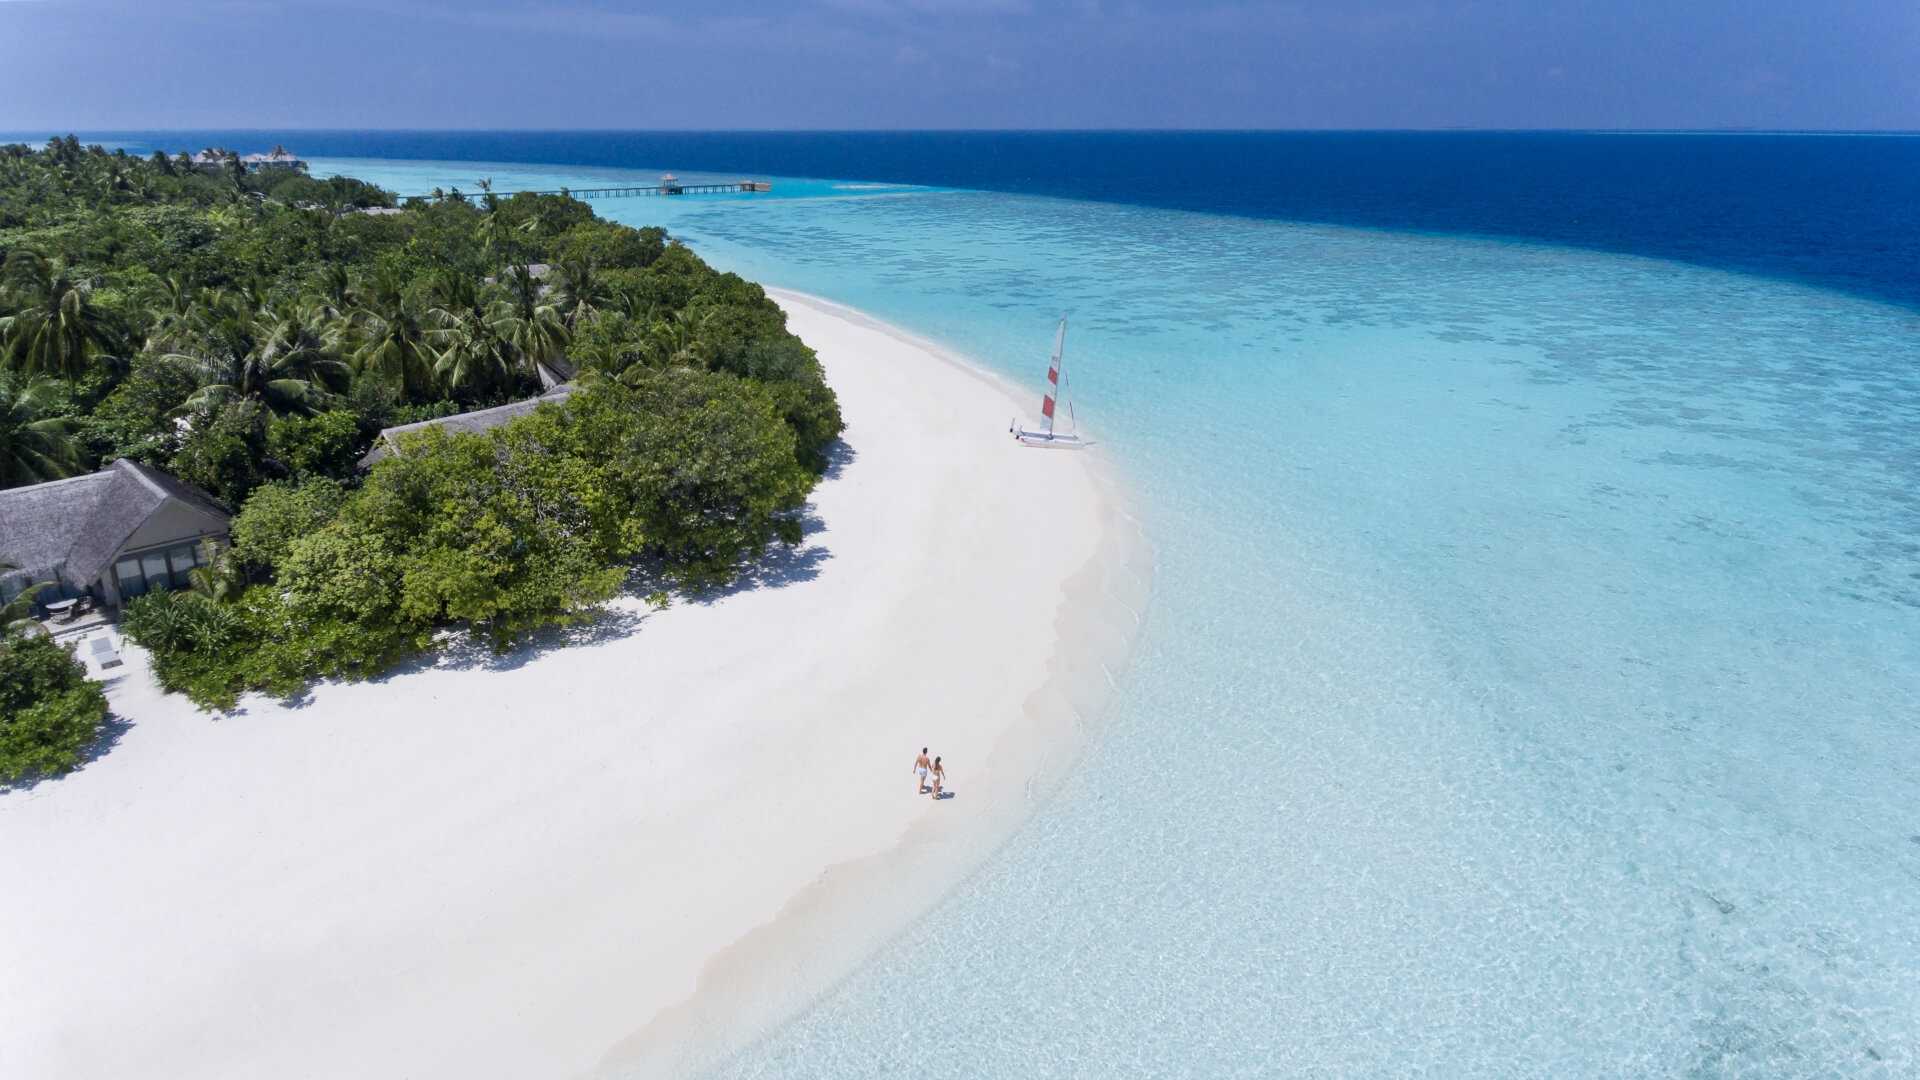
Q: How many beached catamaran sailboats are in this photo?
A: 1